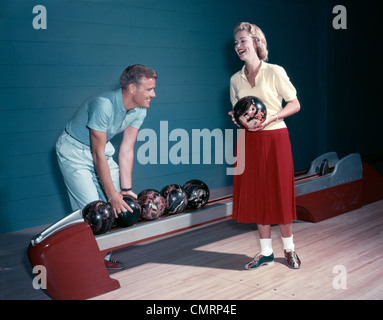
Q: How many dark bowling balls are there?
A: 6